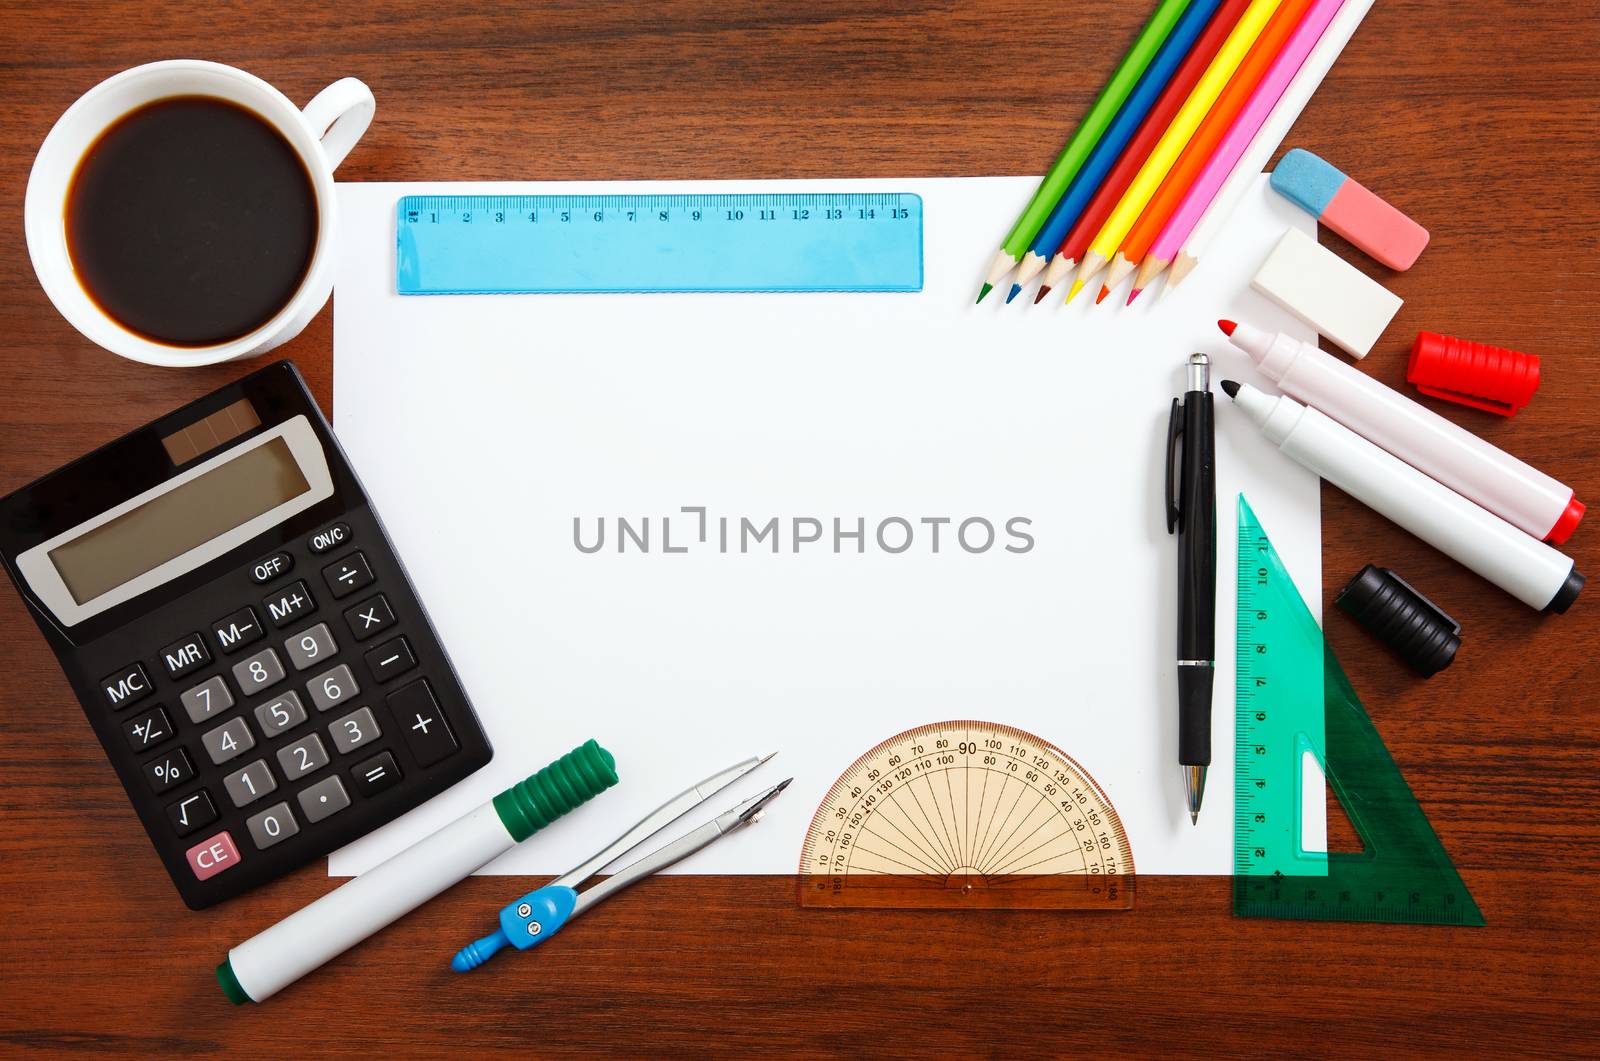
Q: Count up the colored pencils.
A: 7